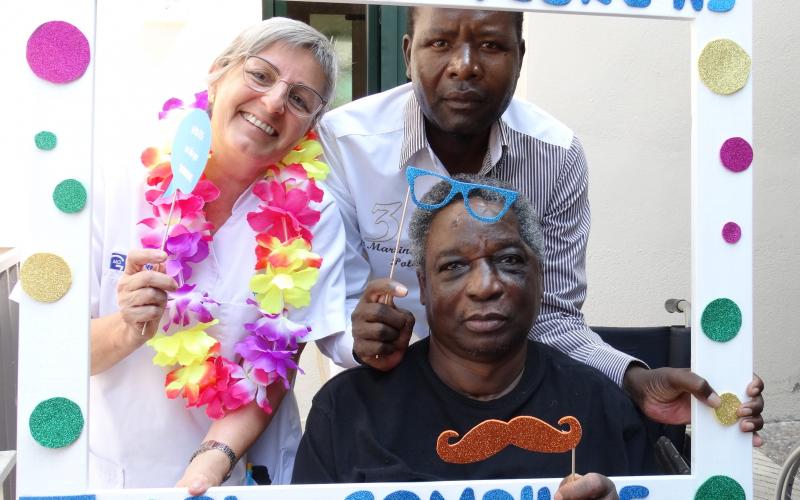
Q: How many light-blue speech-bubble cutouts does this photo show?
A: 1